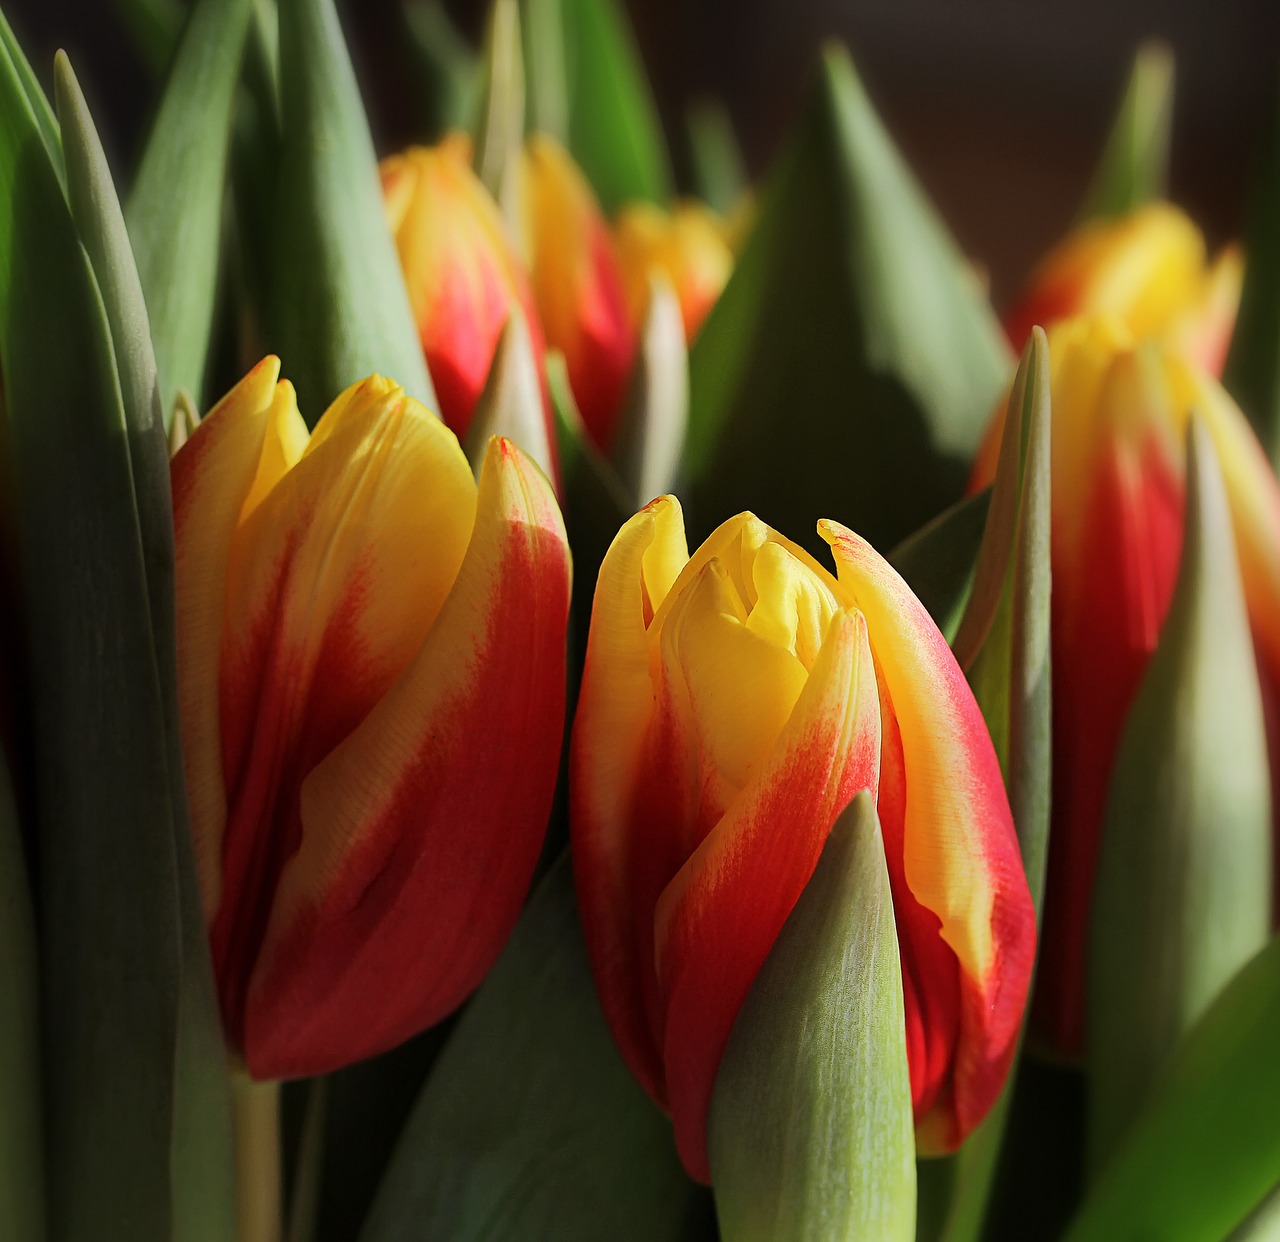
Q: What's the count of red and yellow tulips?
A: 7